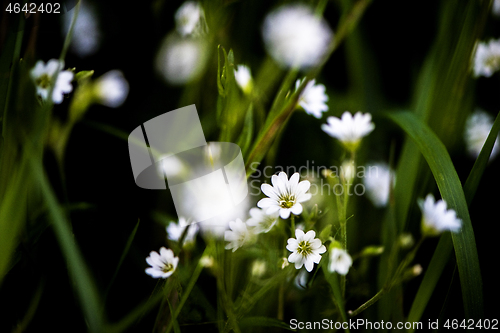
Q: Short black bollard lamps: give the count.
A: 0